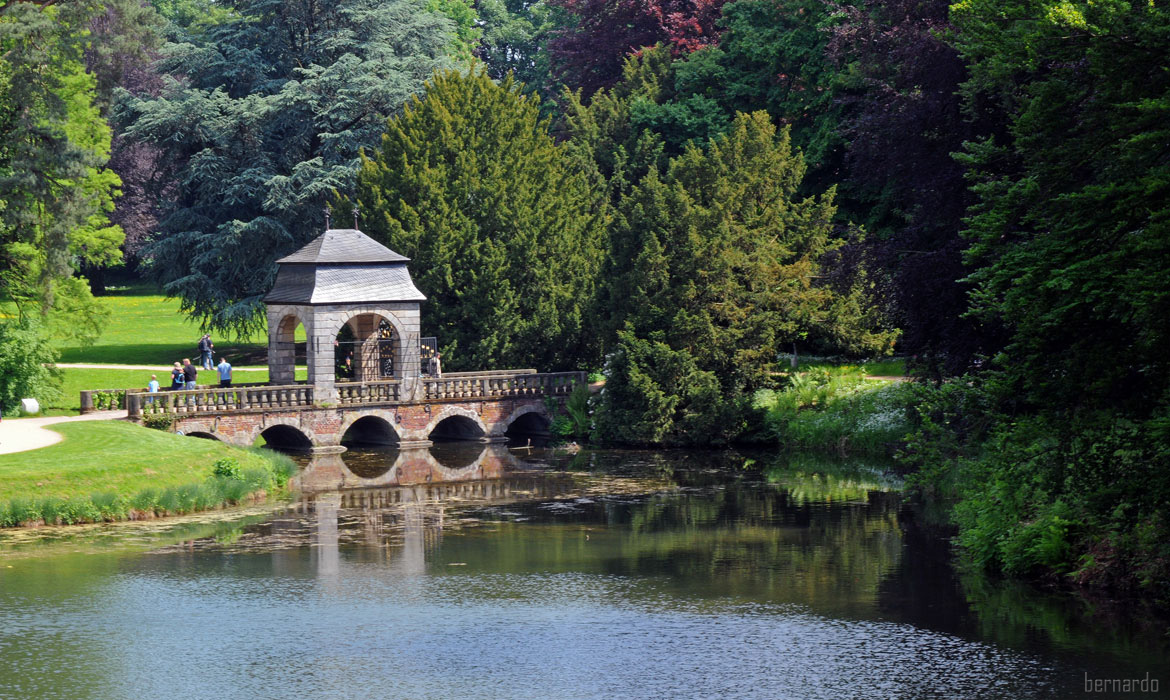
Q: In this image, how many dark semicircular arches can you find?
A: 5